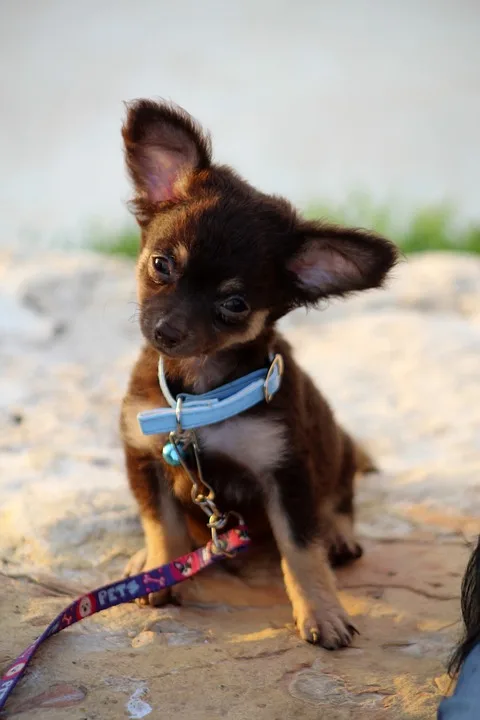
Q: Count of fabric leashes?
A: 1